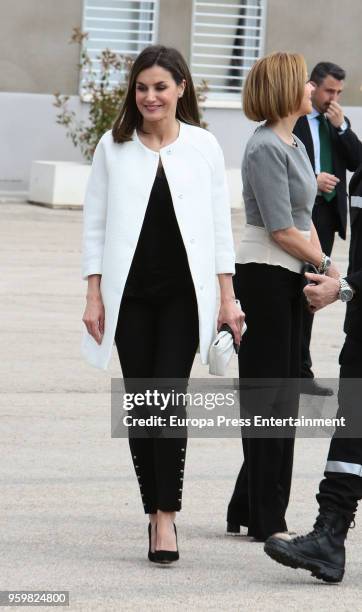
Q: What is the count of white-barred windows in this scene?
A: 2